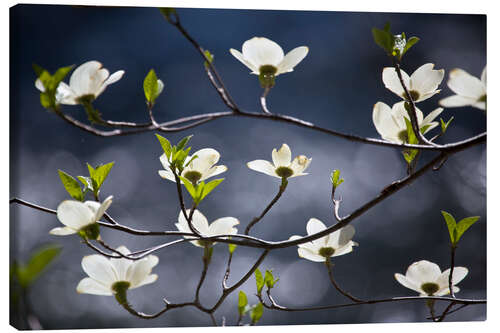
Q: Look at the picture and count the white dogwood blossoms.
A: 12